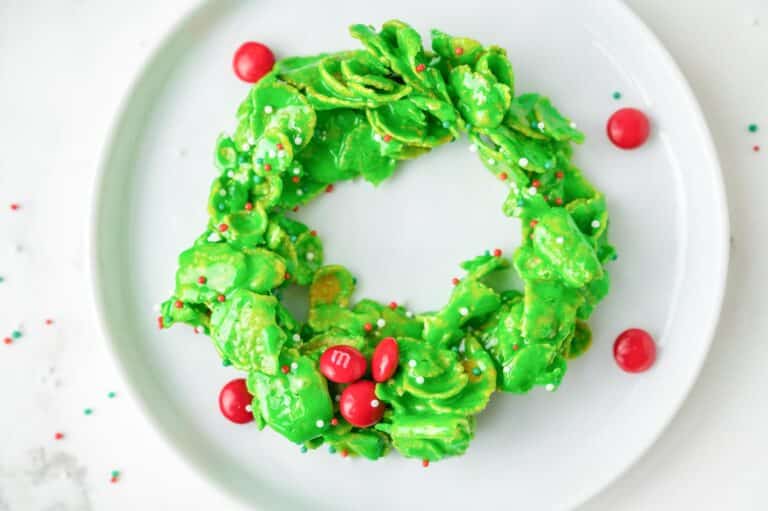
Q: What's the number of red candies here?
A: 7